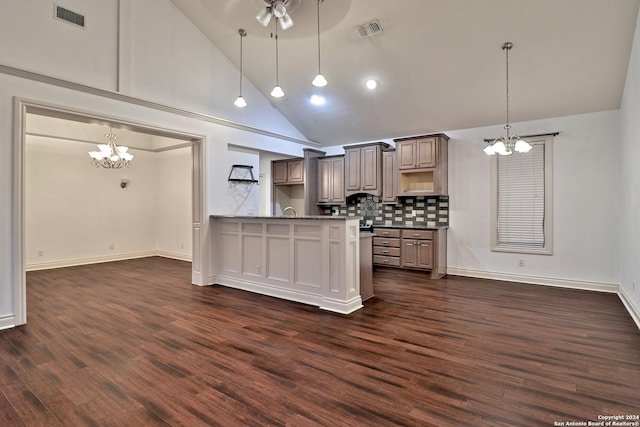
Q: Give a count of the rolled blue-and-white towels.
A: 0